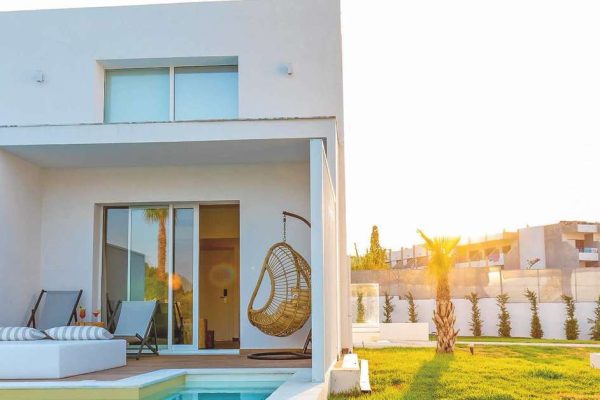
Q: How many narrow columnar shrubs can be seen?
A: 8